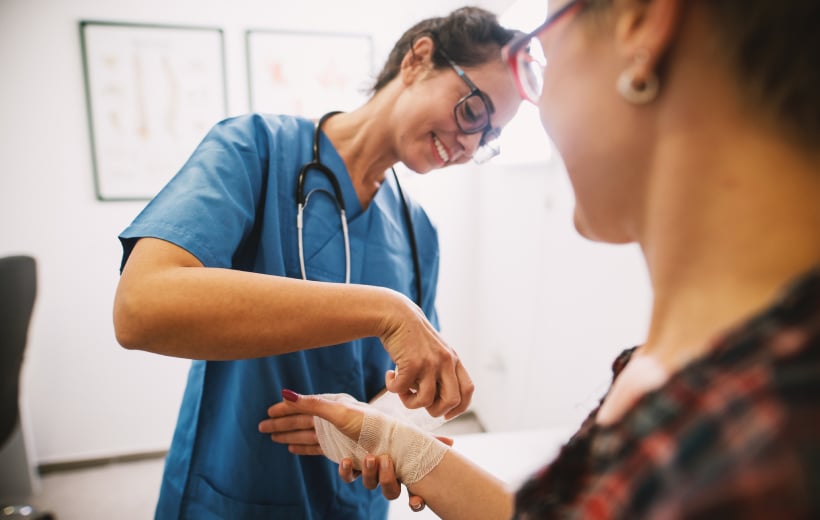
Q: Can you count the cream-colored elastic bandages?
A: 1